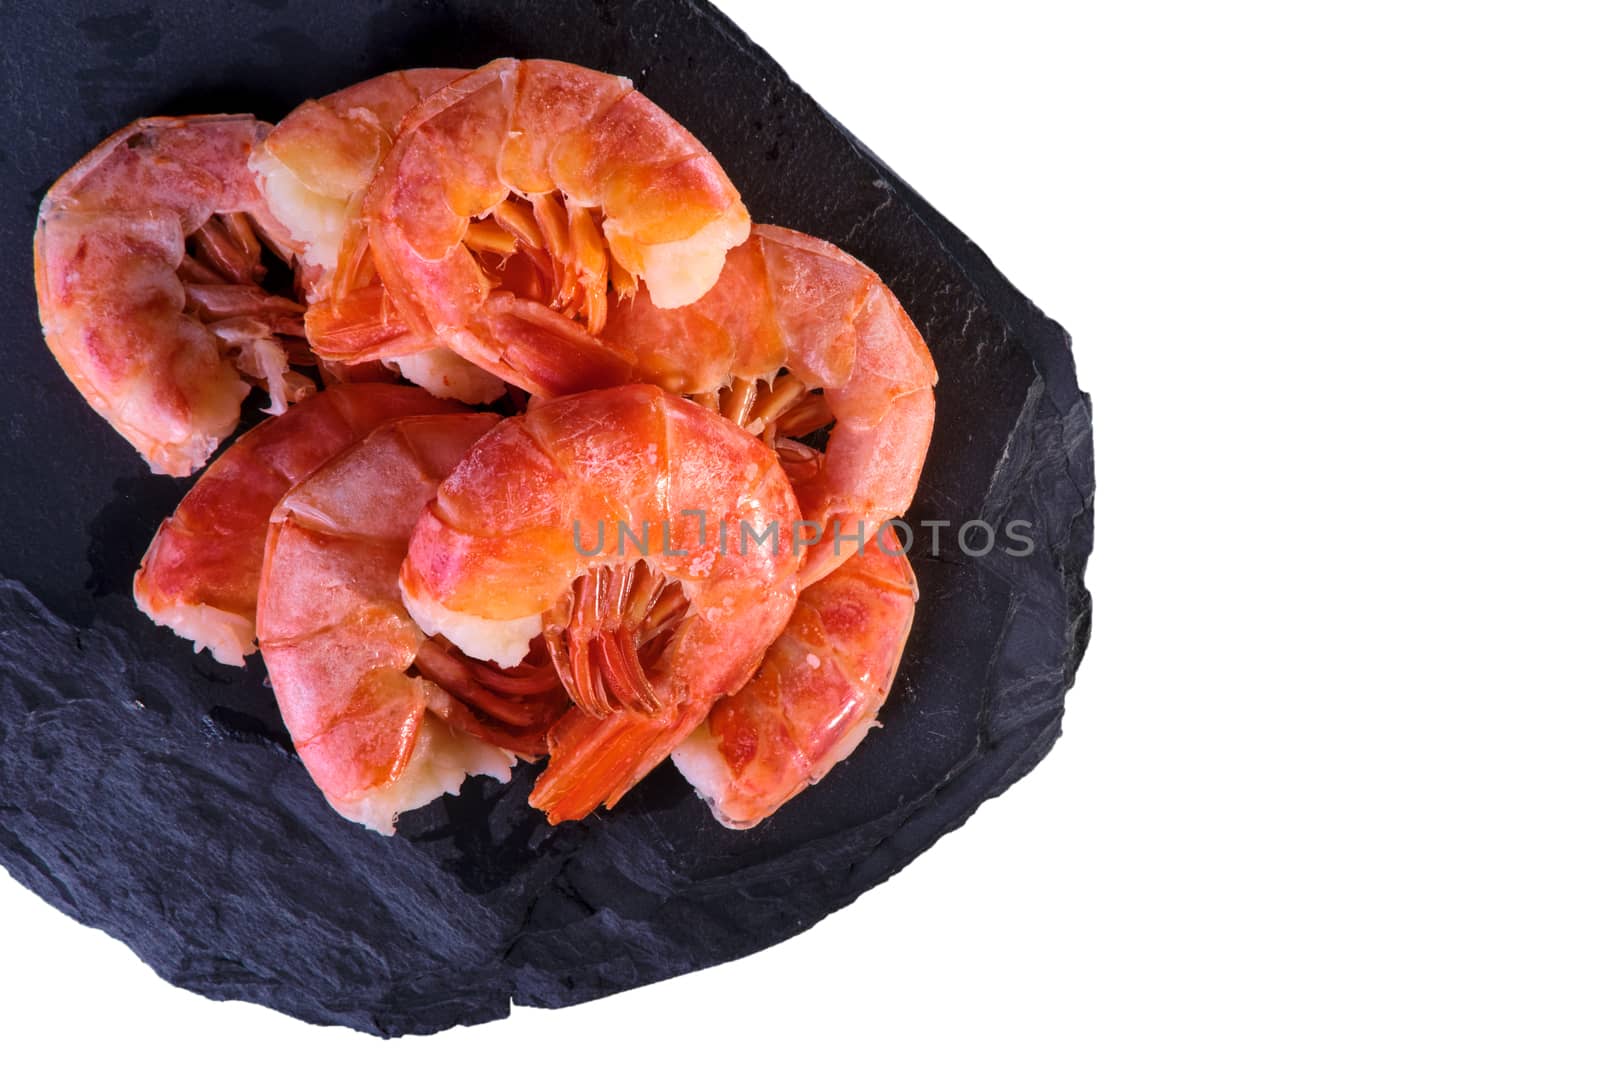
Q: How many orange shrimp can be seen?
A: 8